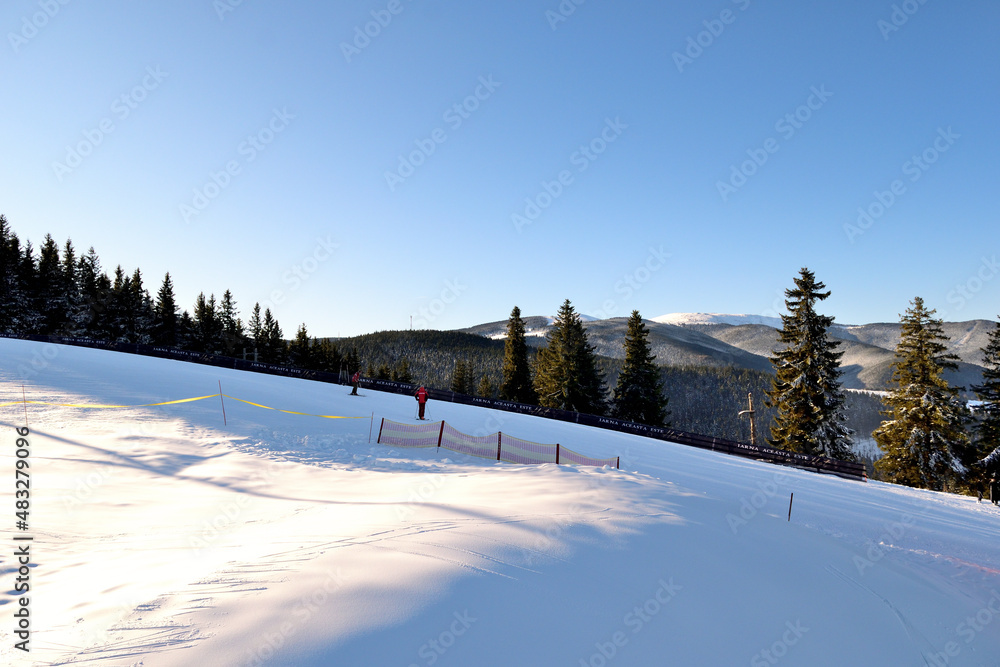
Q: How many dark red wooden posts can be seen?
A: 5